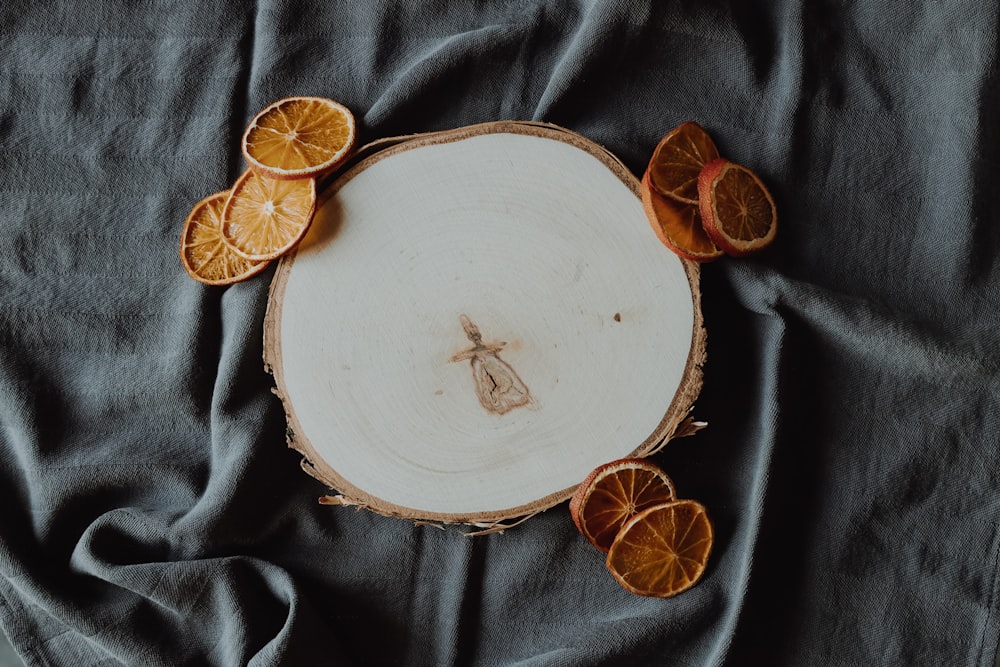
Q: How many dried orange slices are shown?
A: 8